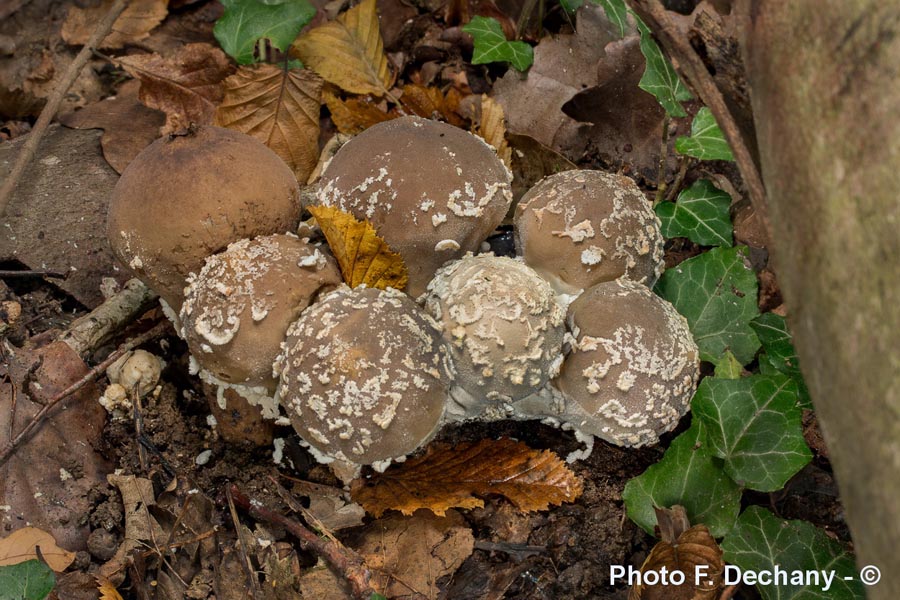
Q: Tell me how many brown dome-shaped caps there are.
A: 7